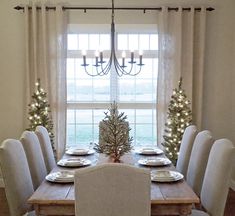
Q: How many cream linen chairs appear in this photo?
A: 8